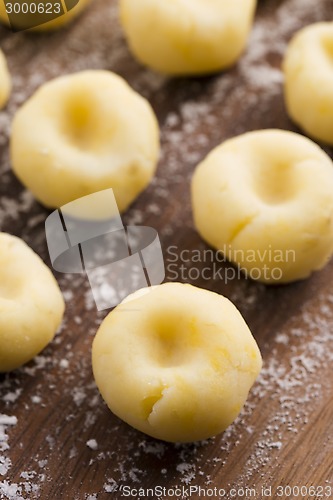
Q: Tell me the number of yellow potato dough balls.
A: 8